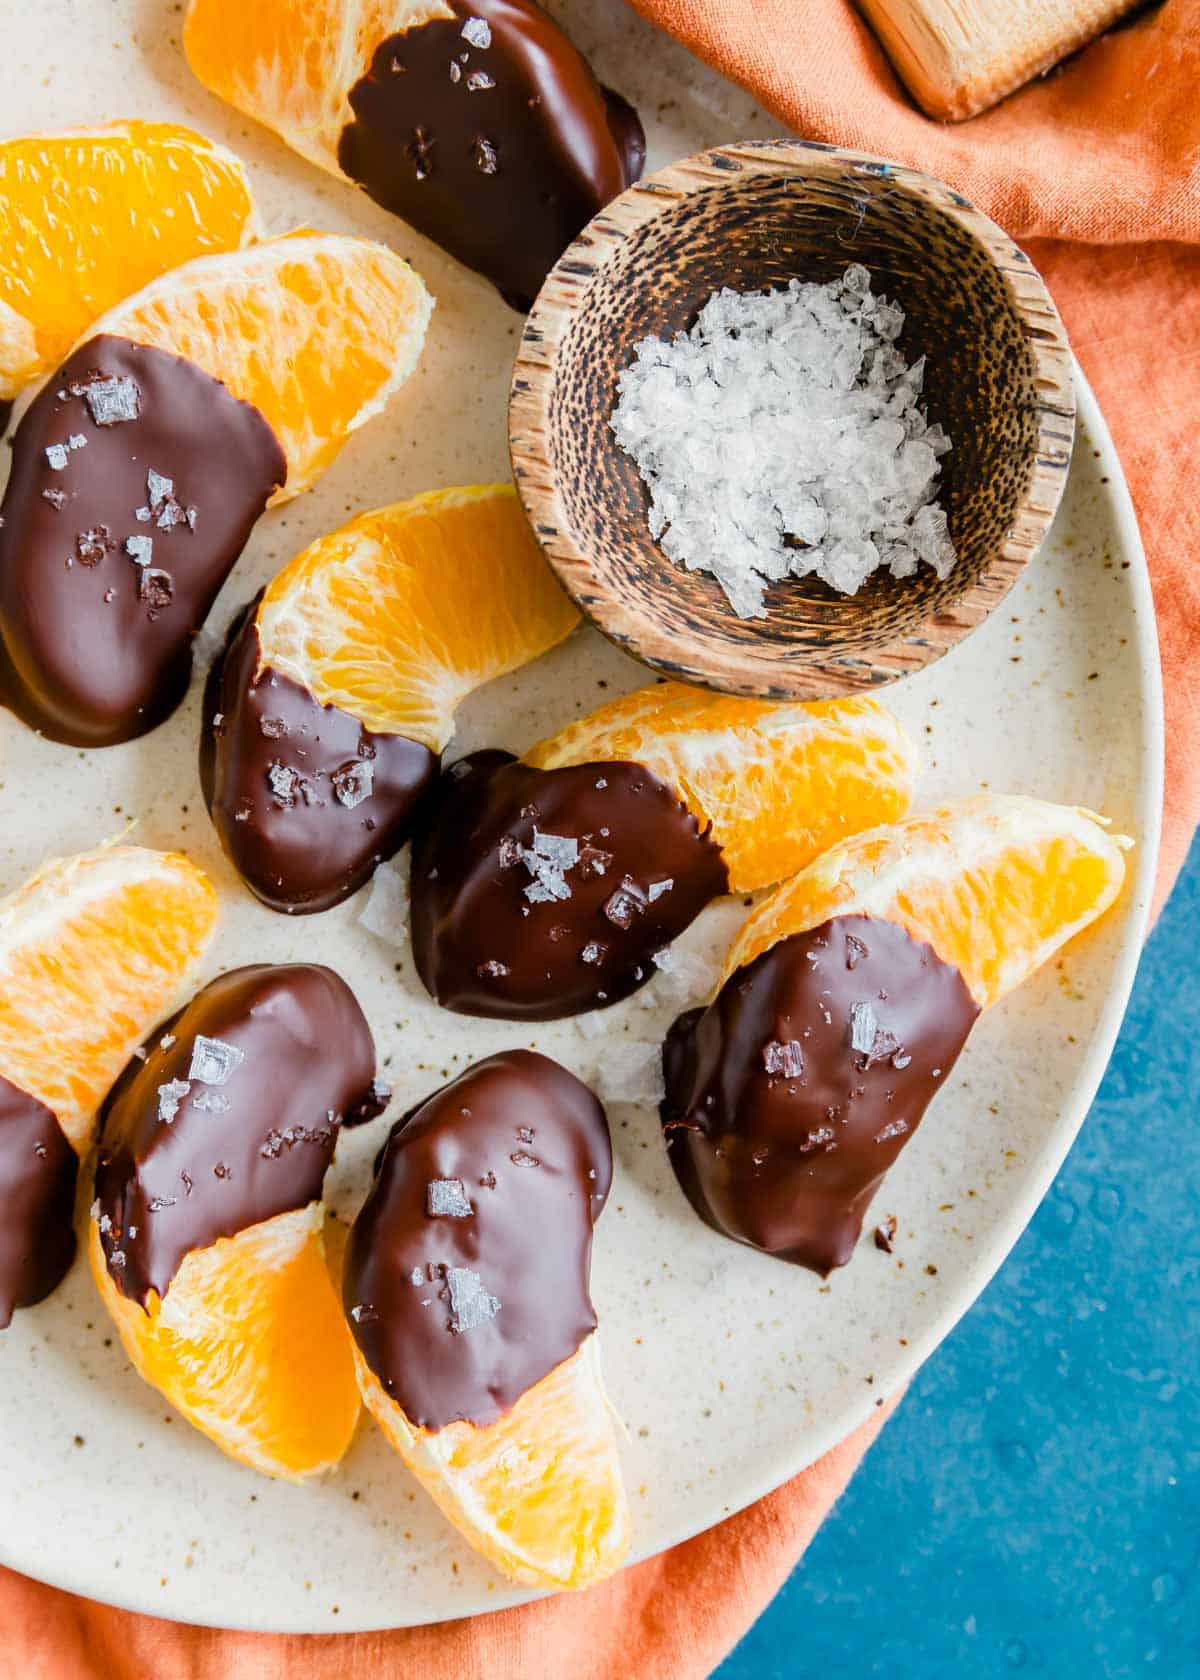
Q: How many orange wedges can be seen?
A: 9